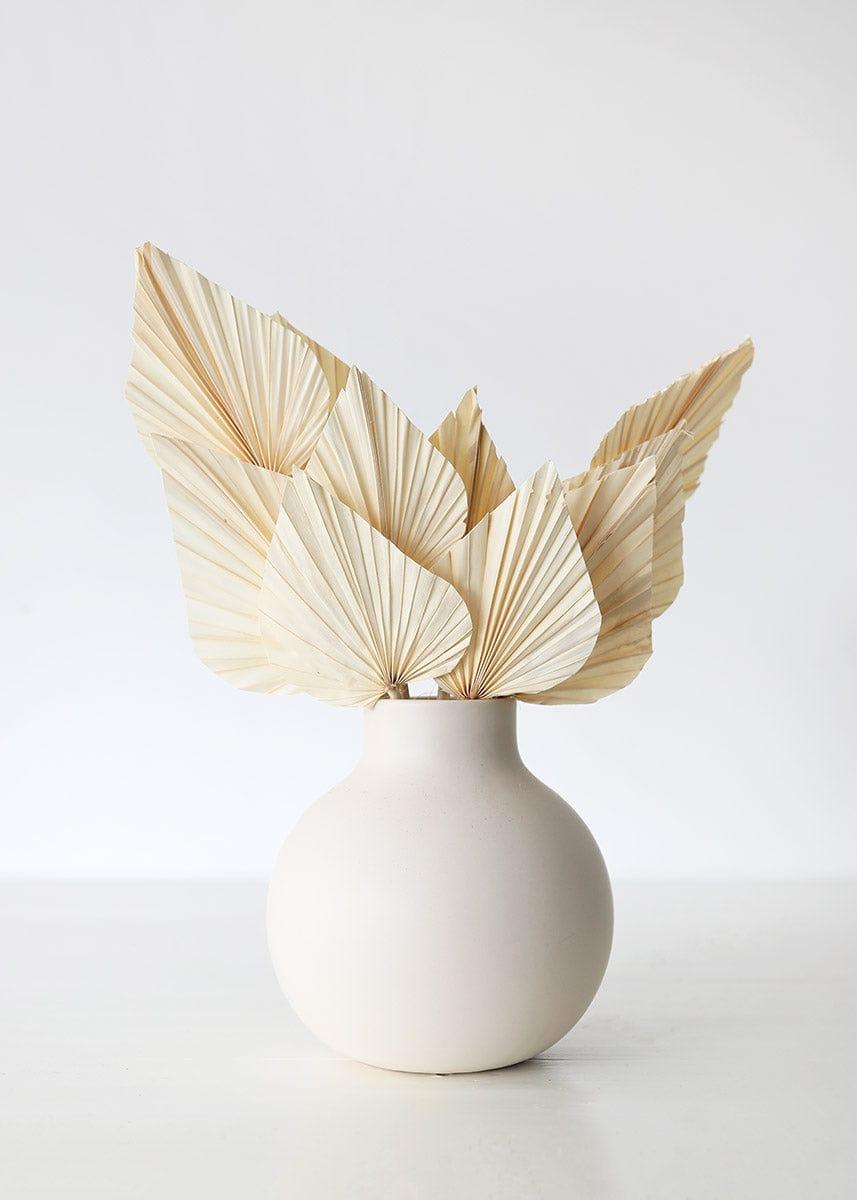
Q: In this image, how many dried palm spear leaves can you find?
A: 10